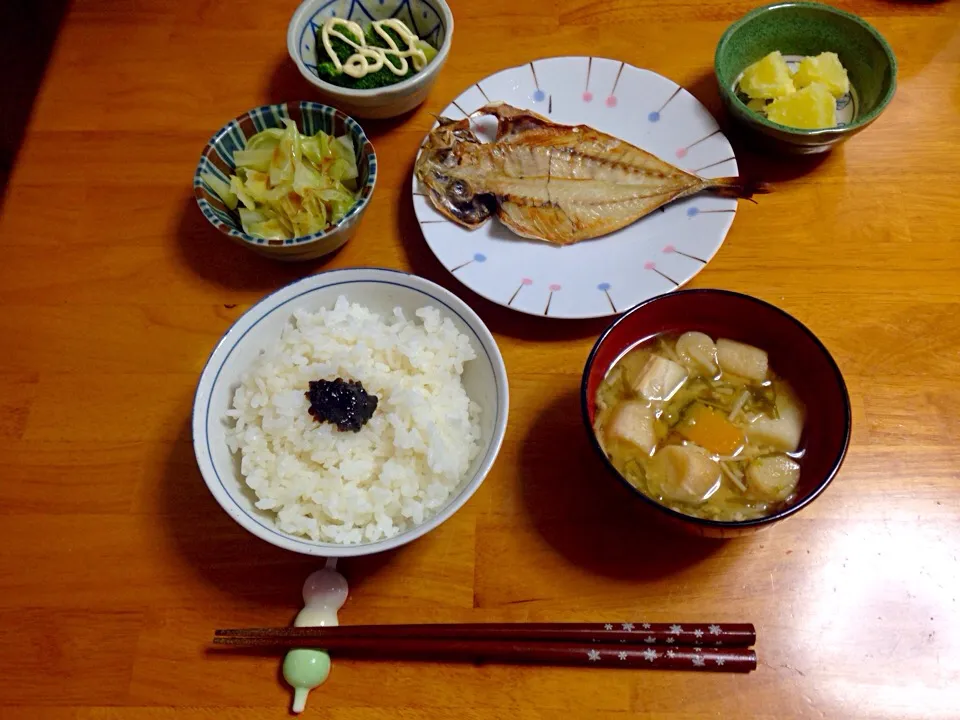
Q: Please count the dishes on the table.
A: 6